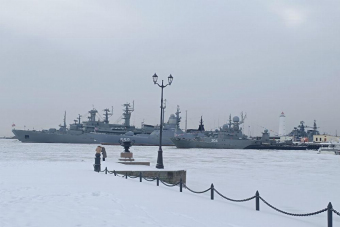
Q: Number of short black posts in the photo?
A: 9